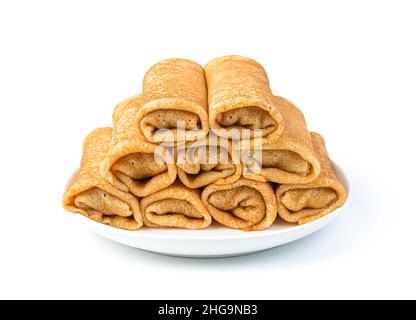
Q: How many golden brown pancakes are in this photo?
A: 9